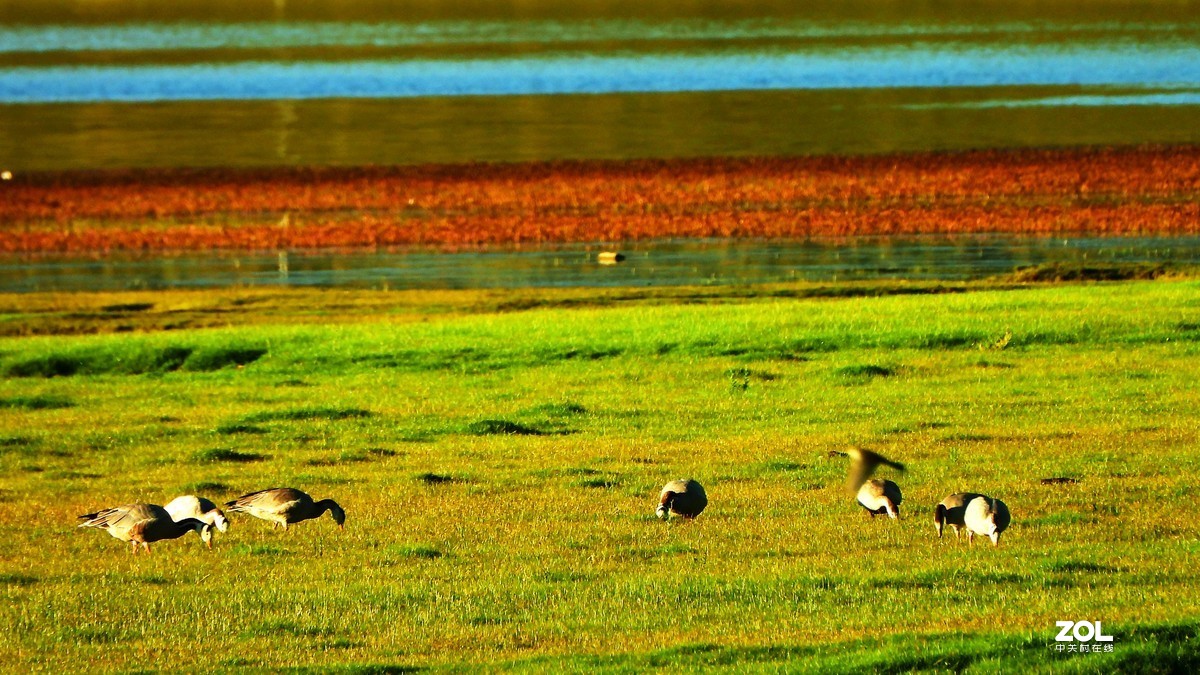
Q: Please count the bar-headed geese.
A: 7